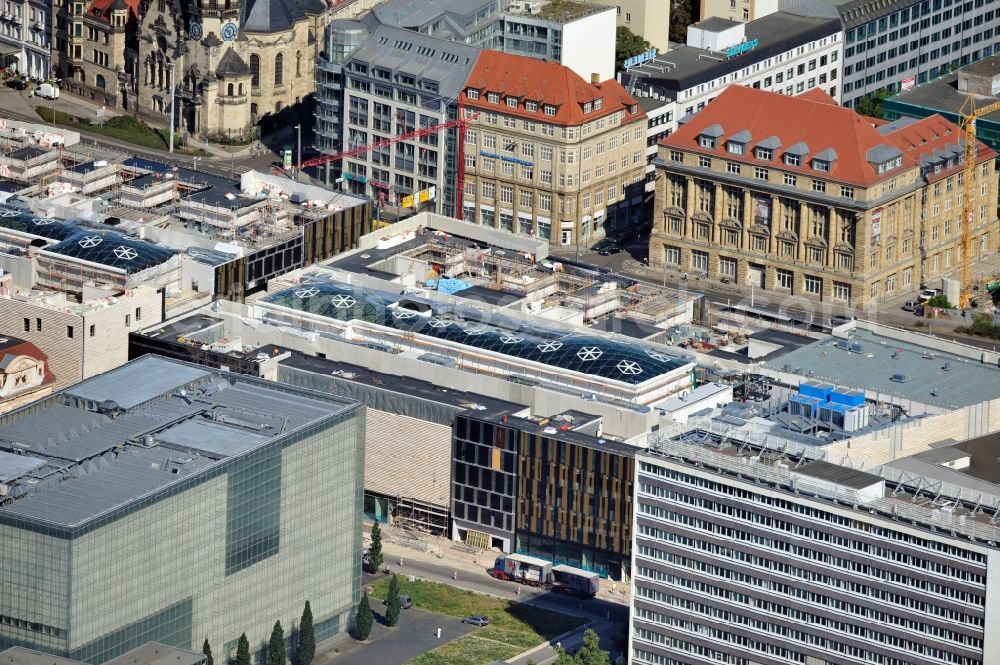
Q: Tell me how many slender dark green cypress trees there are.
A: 7